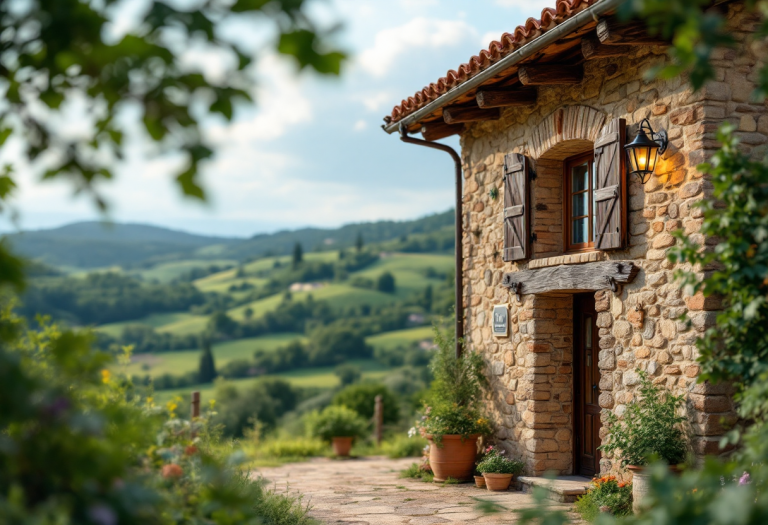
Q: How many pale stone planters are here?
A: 1